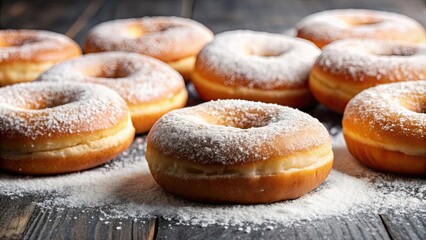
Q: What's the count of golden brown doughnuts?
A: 9